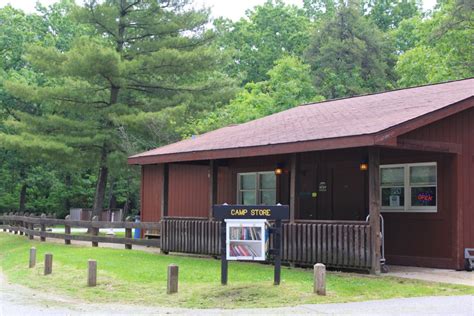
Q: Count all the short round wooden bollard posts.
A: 5